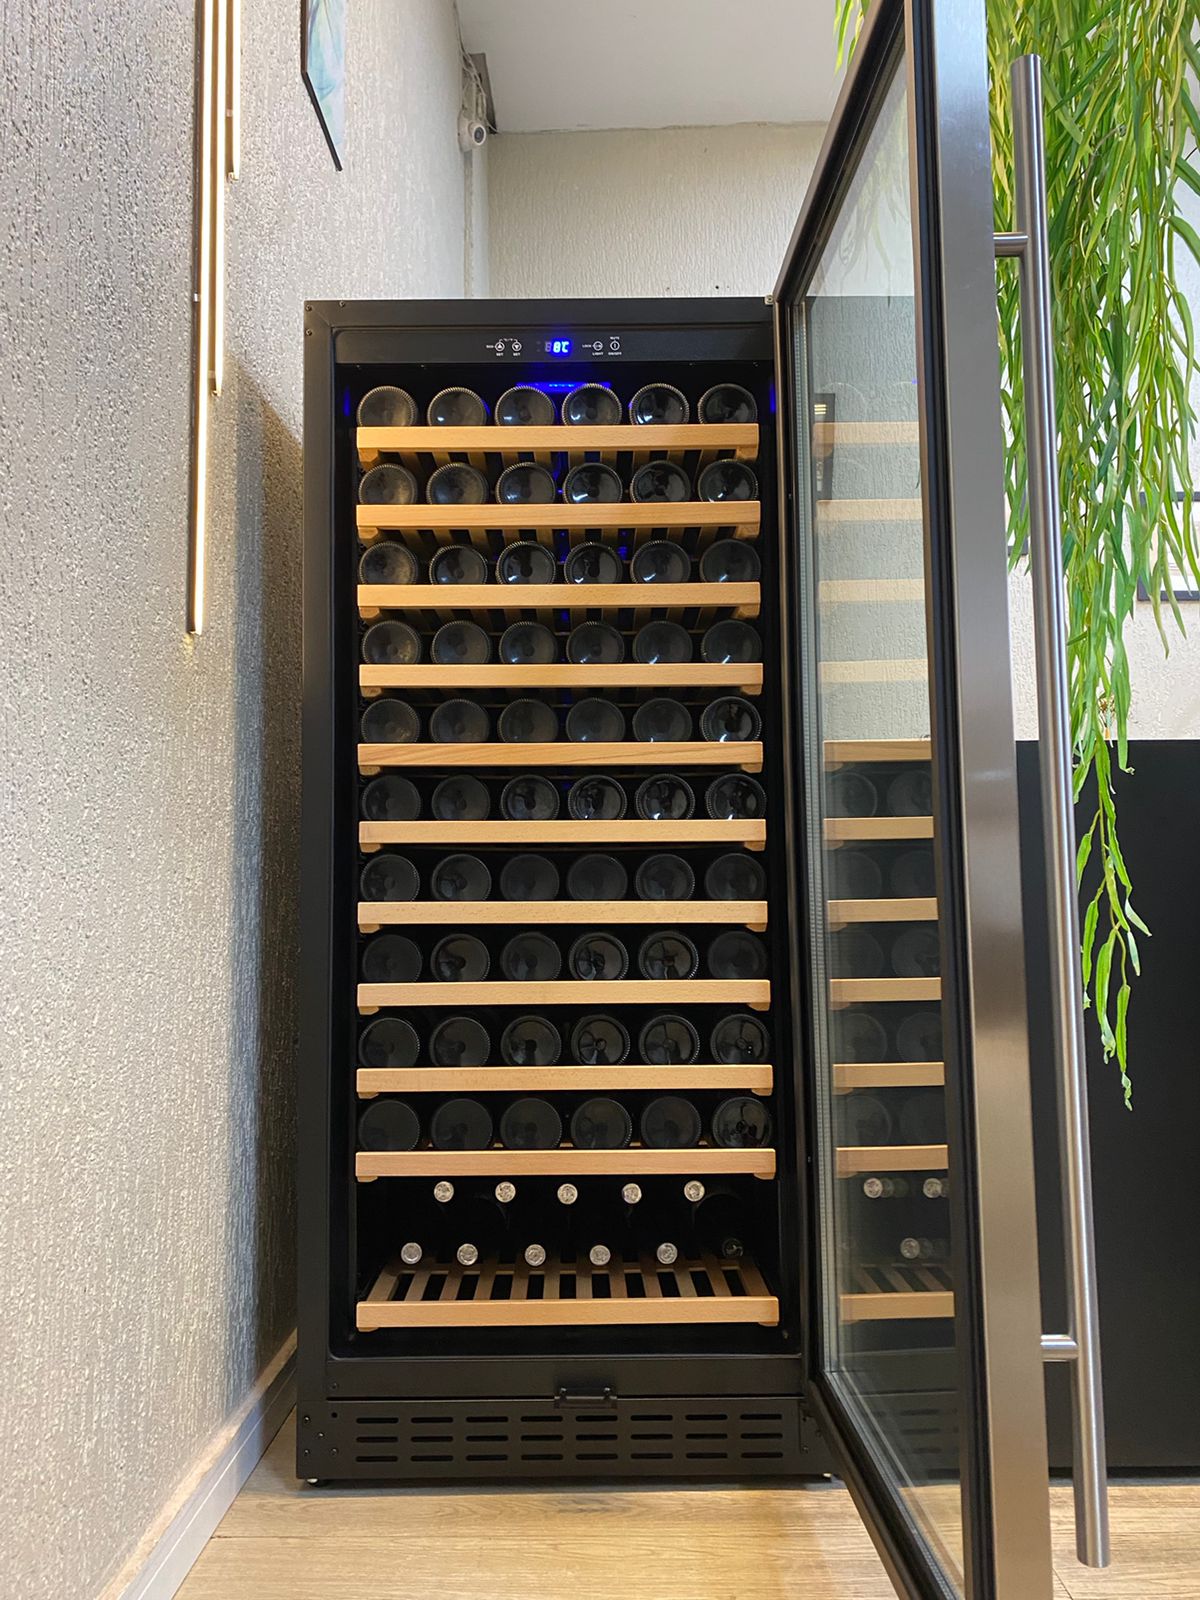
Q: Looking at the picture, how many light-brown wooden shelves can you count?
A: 11